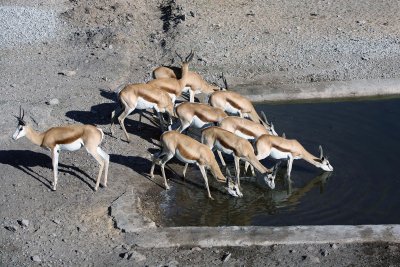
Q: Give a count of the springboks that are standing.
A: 10